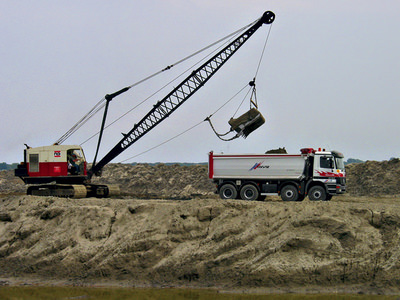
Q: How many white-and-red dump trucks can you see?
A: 1